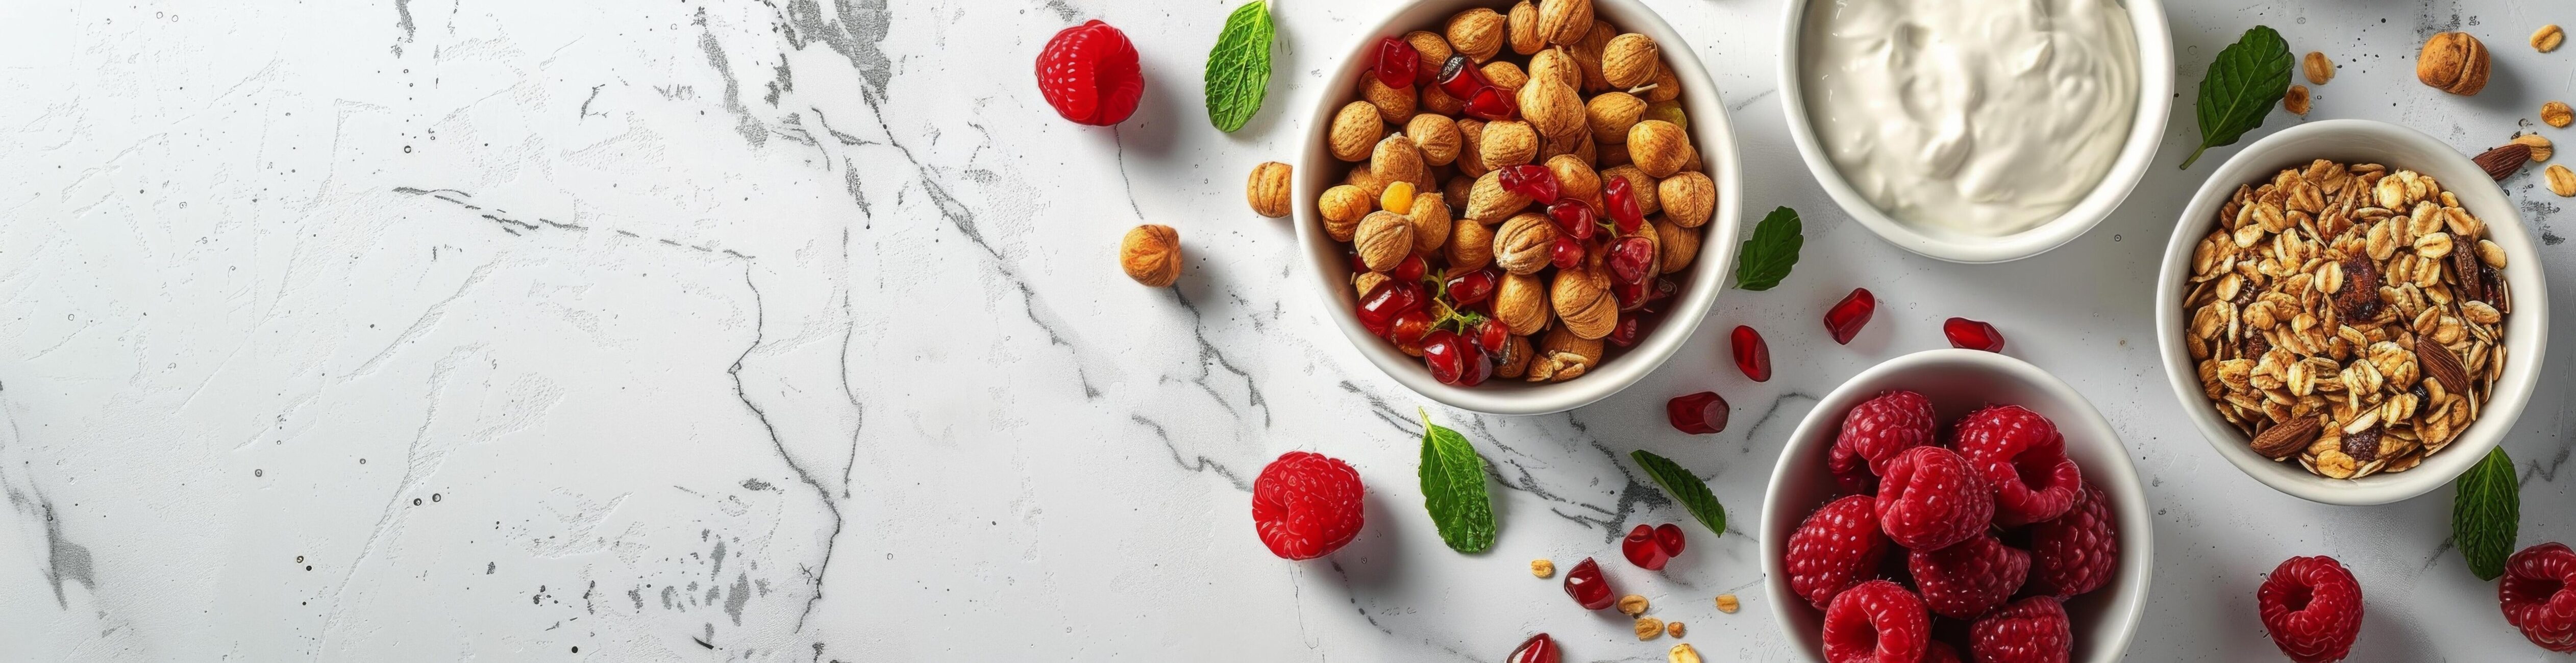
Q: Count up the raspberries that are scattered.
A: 4